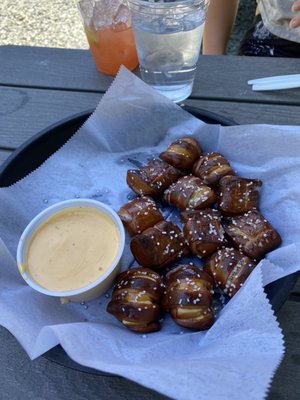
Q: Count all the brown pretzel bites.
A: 12